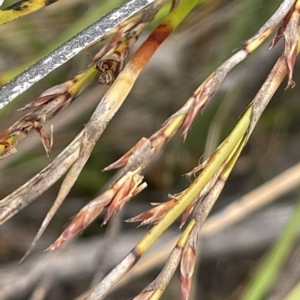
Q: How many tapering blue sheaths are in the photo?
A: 0